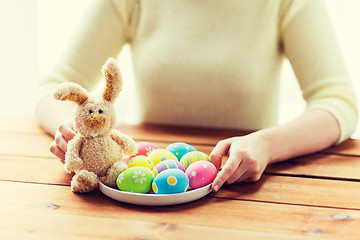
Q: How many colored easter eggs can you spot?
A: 9